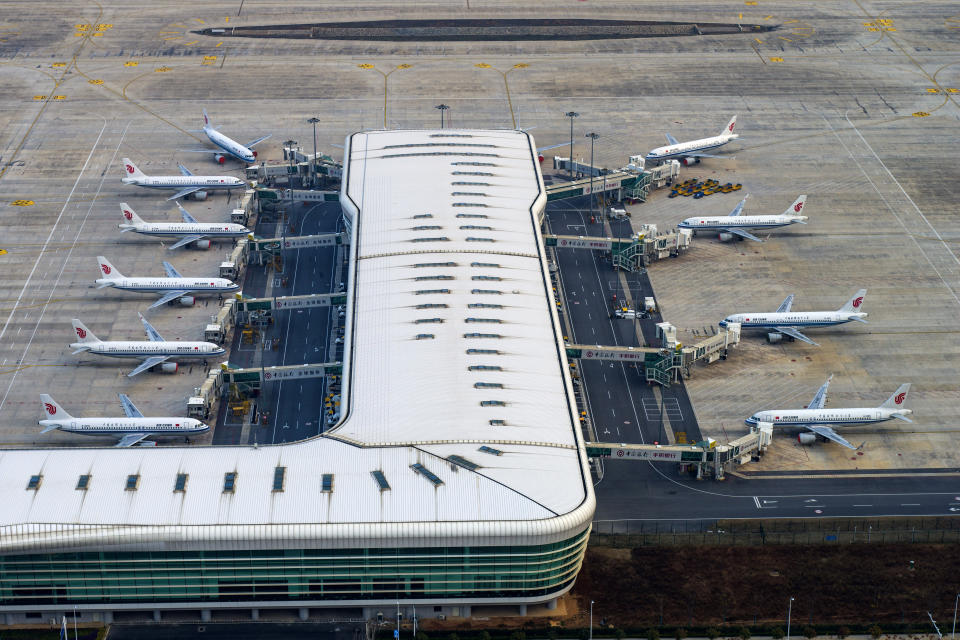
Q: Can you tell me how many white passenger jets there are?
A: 10